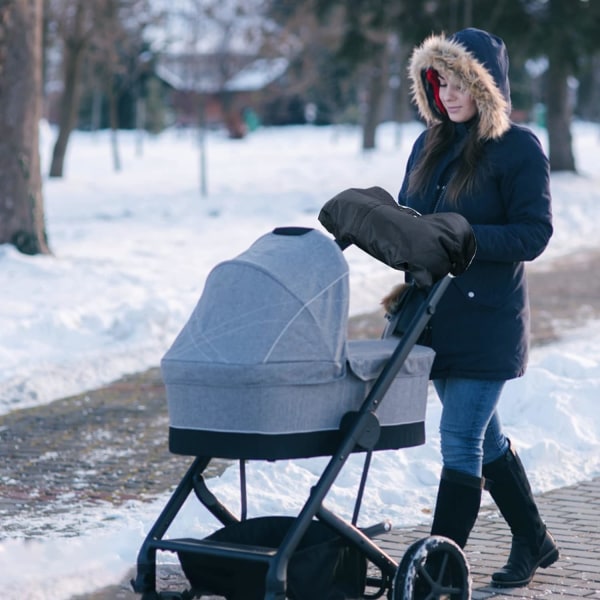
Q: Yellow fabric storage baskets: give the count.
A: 0